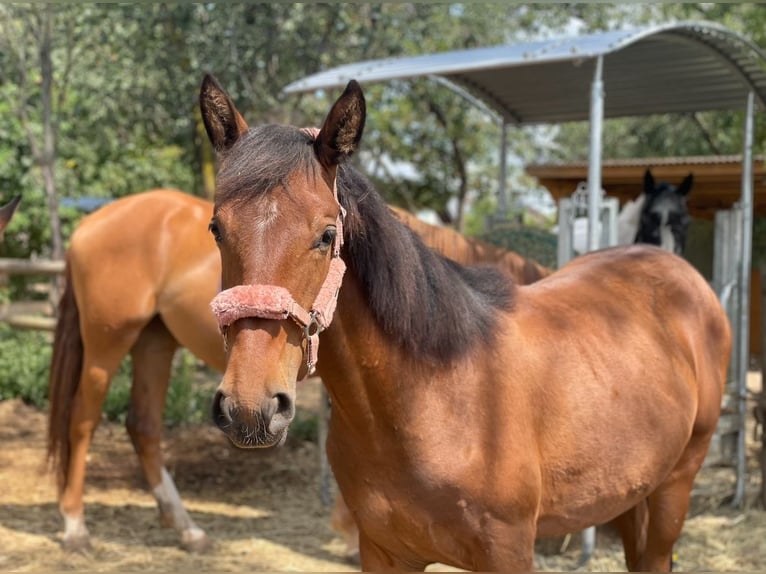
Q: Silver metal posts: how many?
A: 3